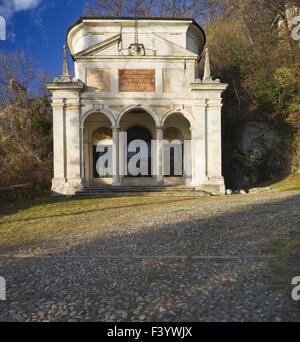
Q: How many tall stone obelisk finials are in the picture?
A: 2